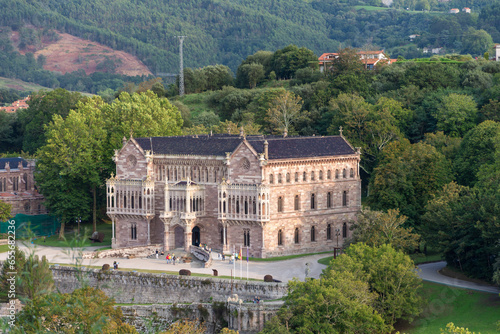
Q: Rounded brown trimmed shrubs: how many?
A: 3